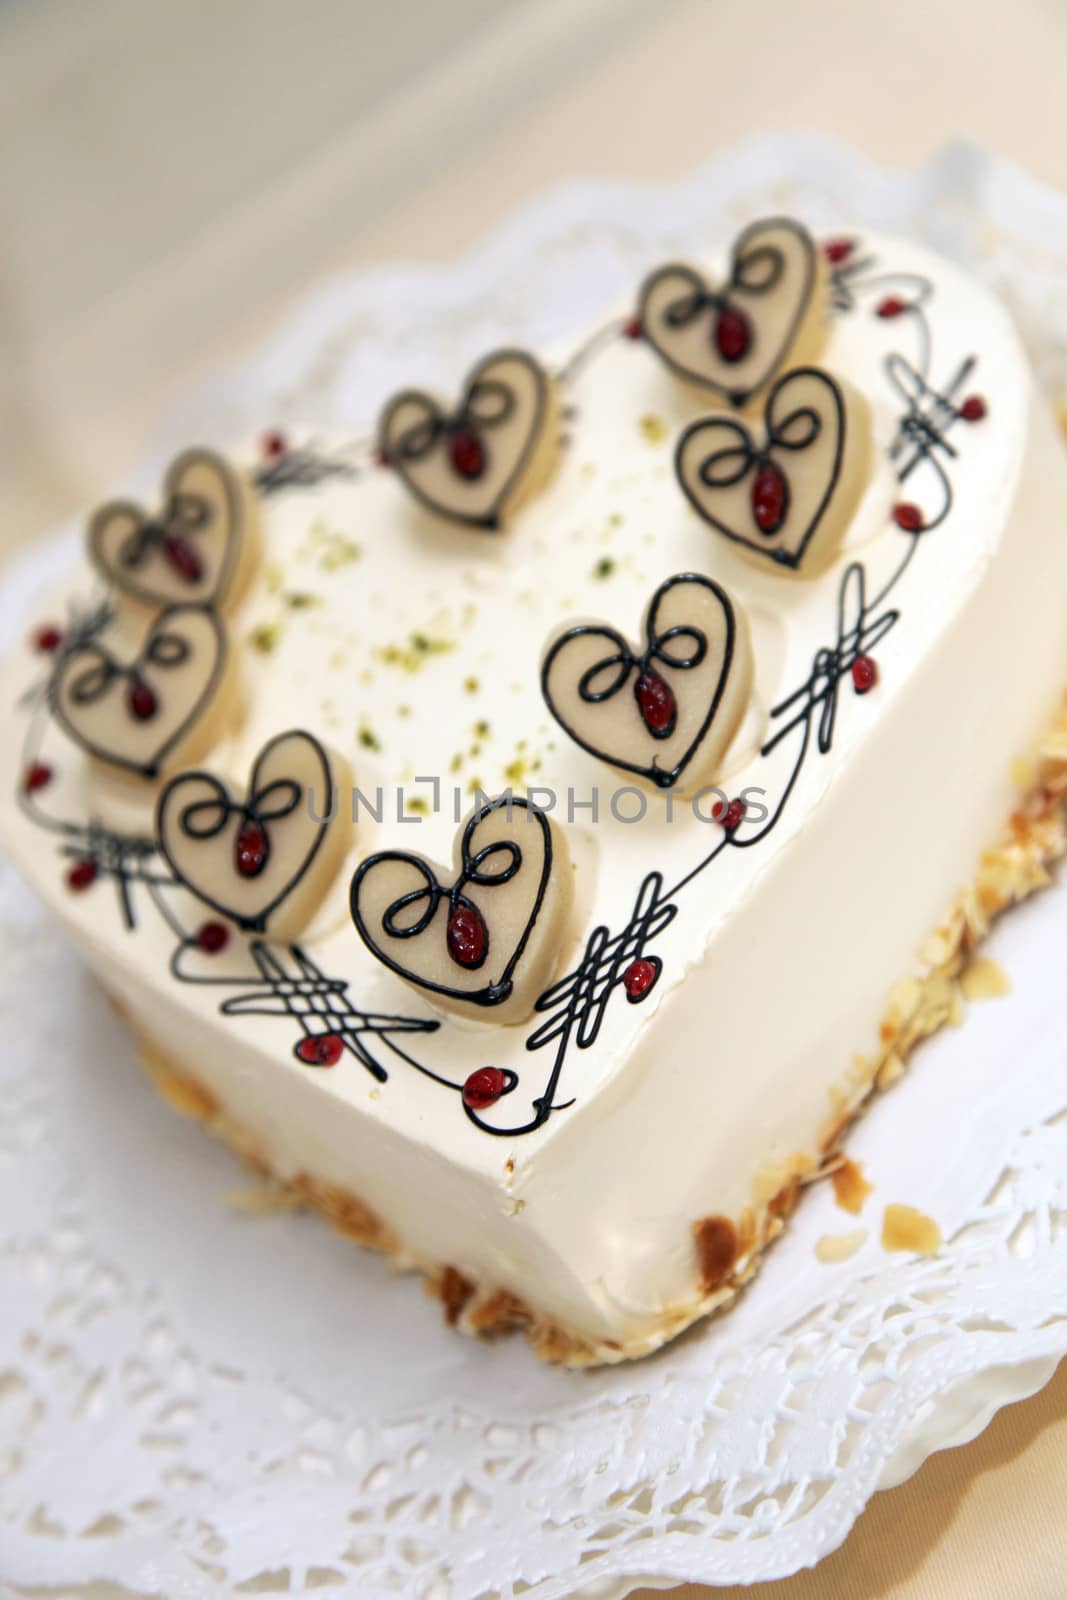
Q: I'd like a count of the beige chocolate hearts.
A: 8